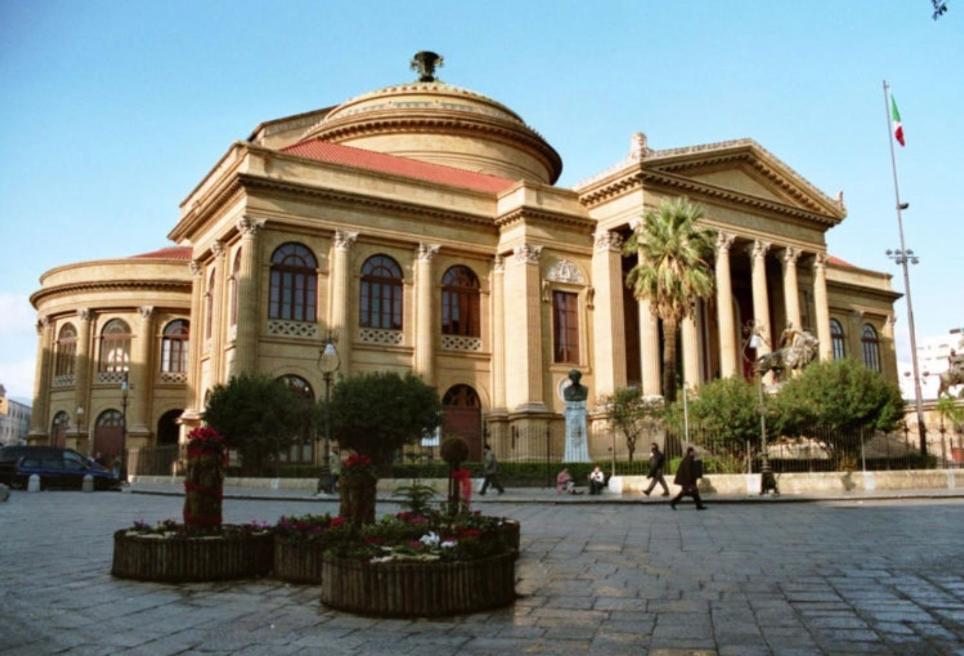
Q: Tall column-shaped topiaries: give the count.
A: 2